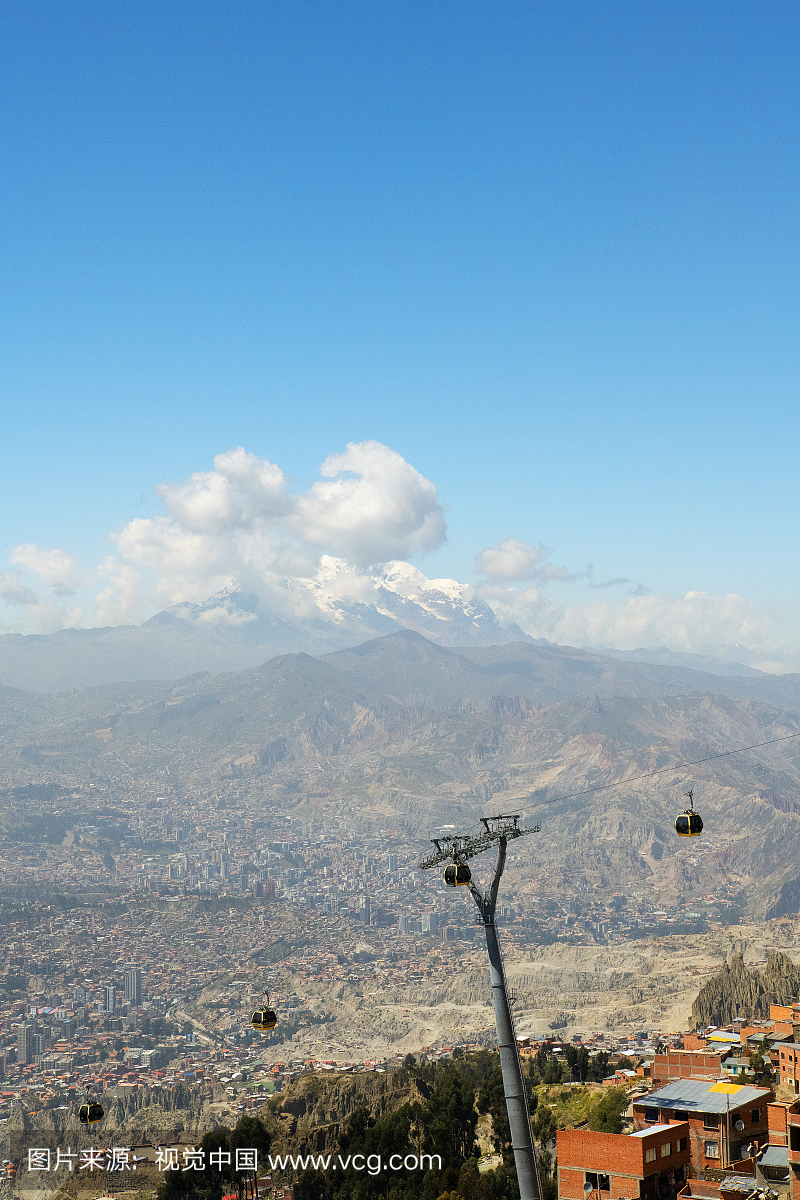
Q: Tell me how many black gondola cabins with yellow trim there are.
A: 4